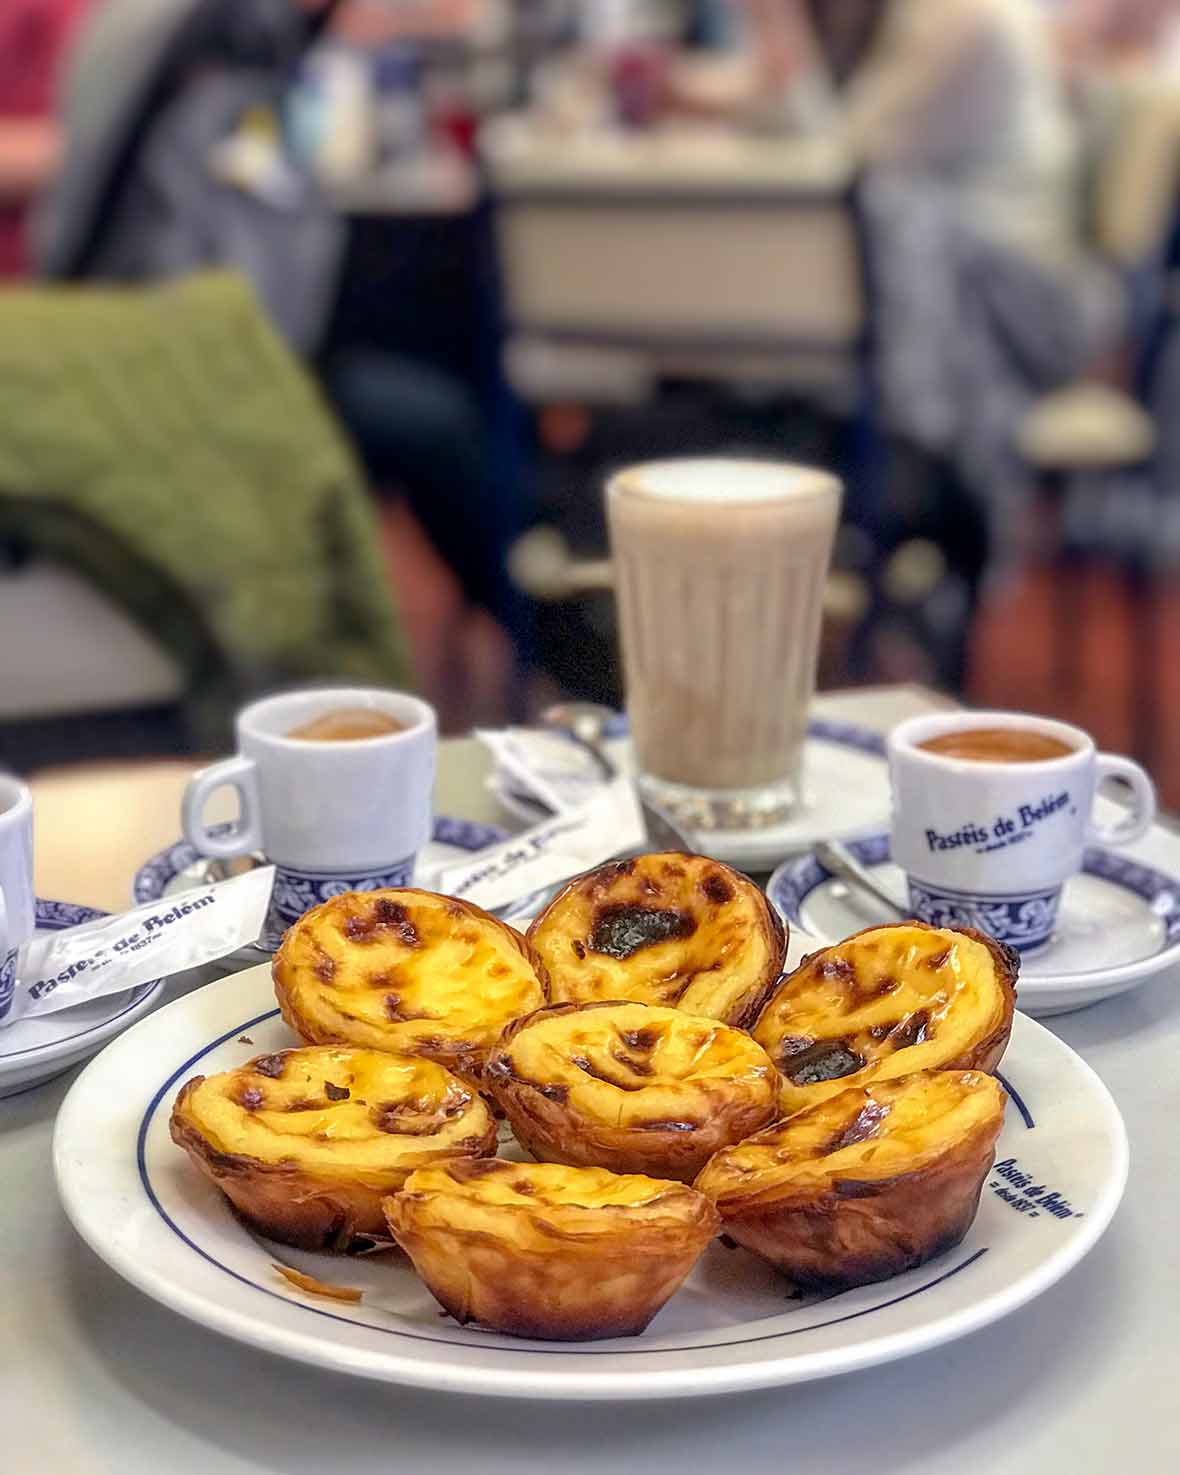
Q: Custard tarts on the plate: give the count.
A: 7